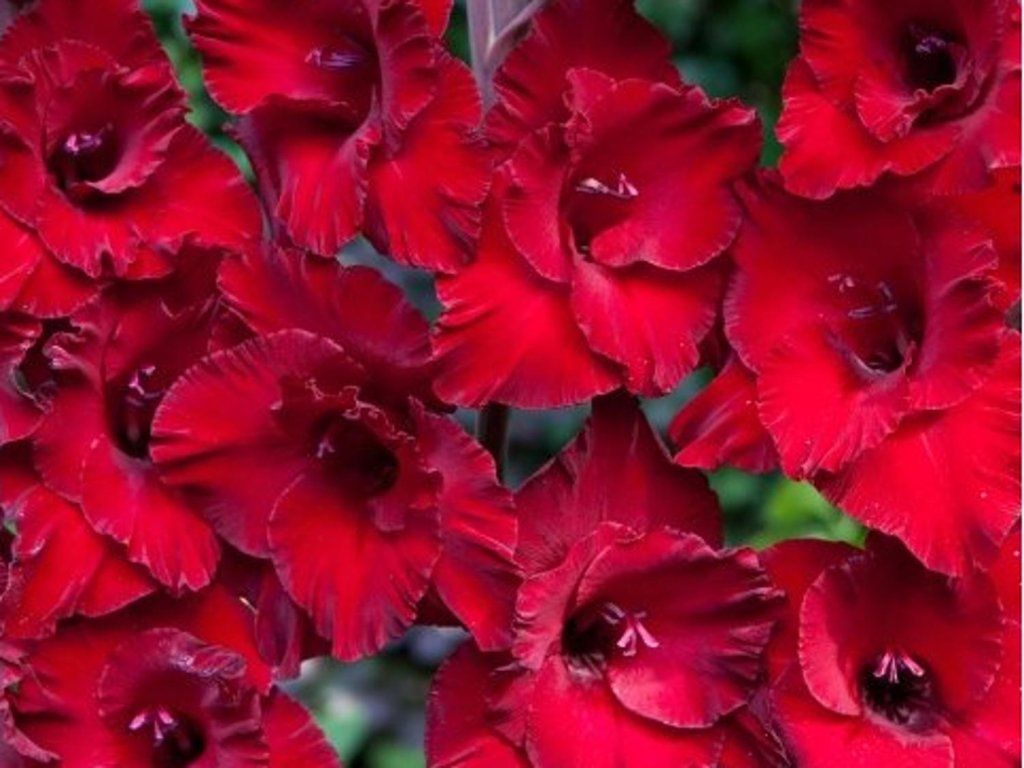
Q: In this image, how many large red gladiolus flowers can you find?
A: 10